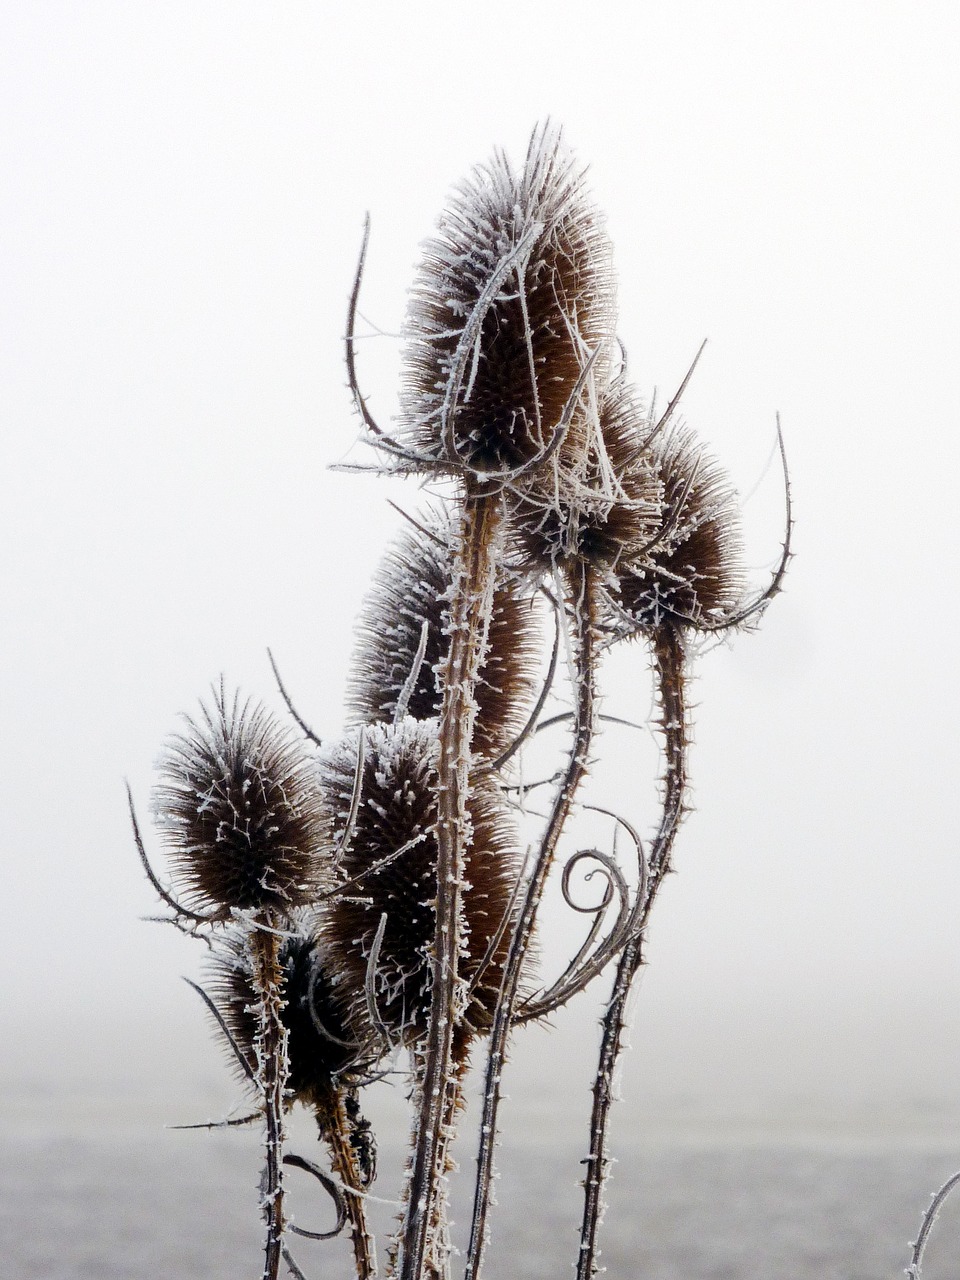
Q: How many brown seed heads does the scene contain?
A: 7